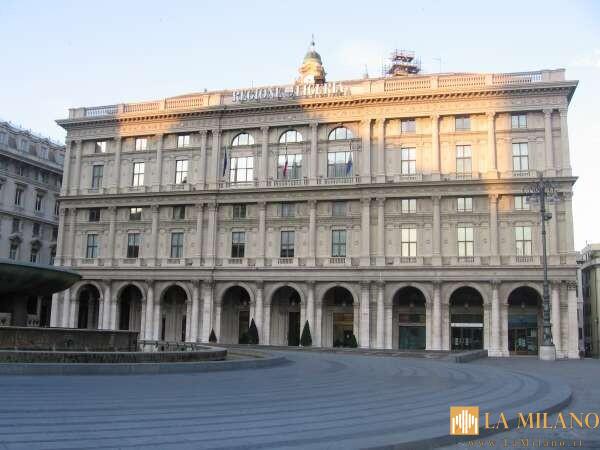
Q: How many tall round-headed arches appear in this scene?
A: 9